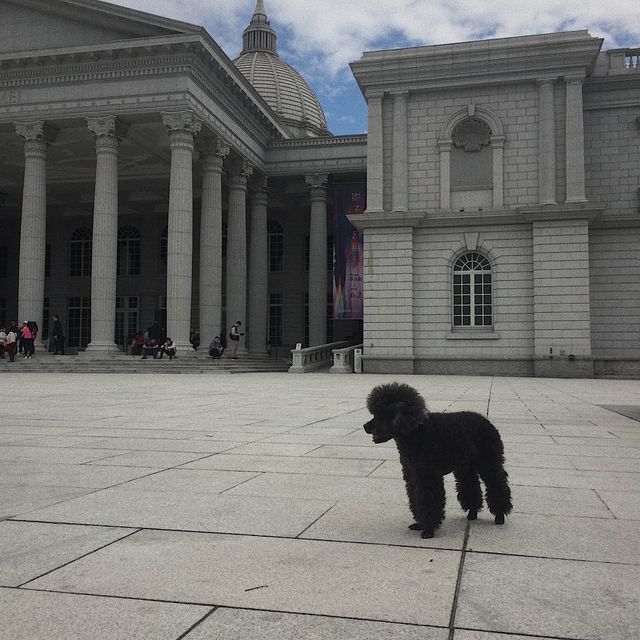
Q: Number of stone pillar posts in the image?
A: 7